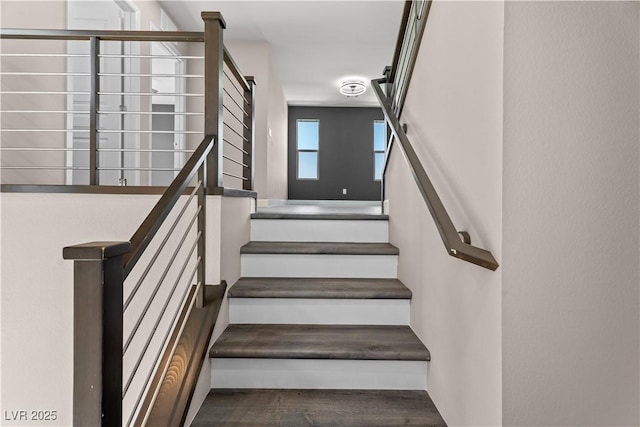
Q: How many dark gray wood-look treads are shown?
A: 5